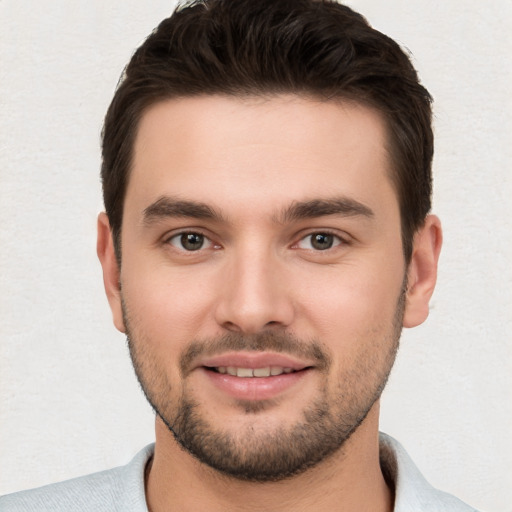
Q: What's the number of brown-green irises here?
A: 2